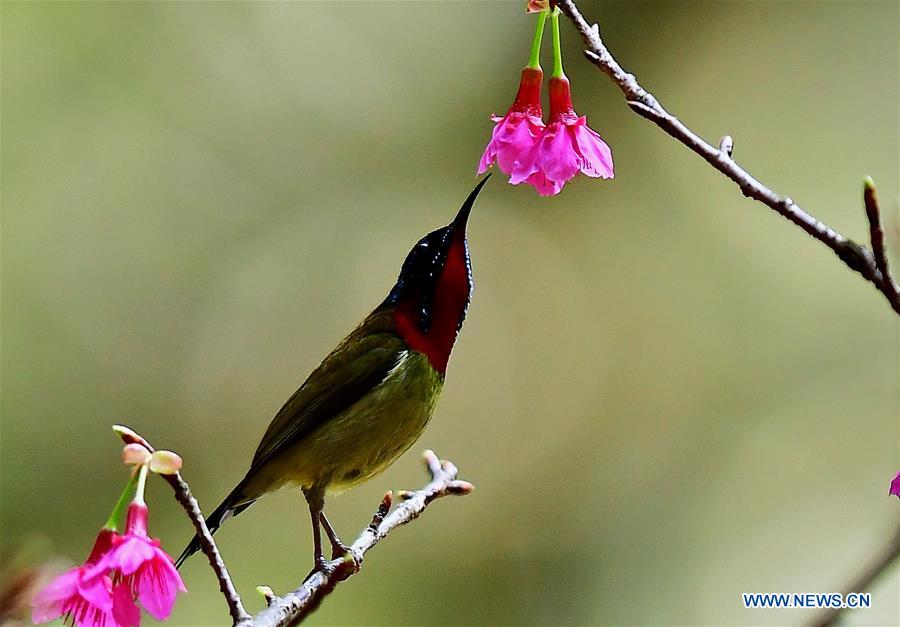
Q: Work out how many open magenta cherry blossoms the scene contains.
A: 4